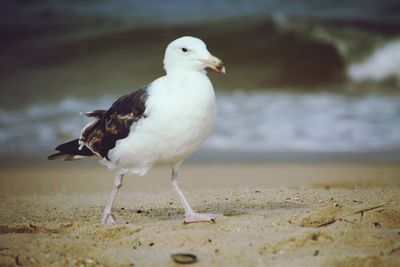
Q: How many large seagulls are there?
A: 1